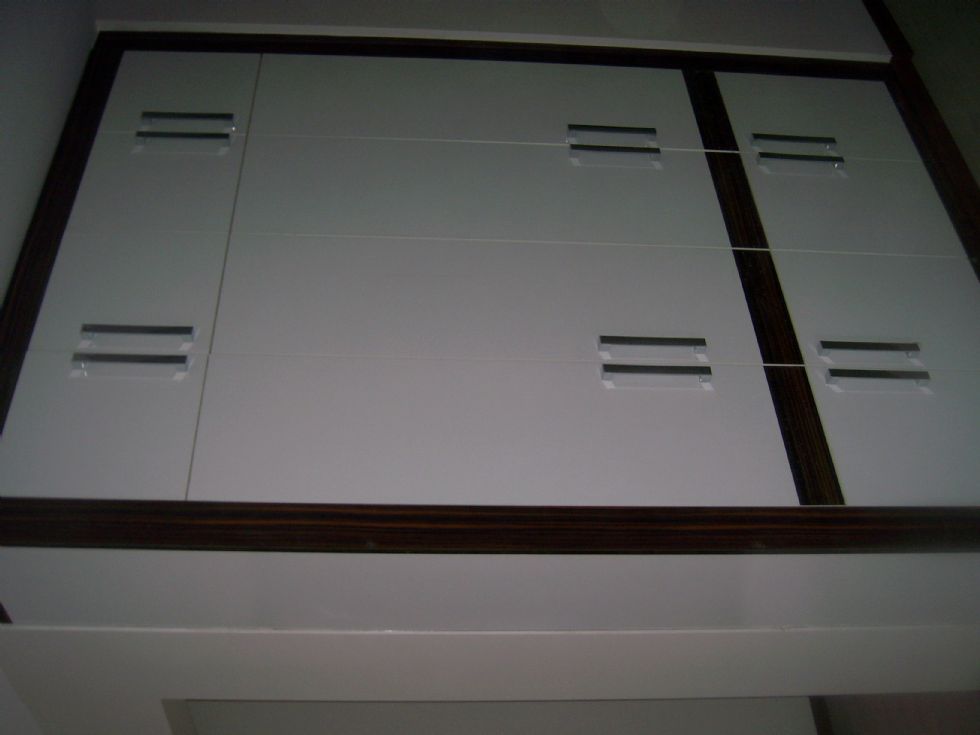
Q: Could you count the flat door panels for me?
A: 12